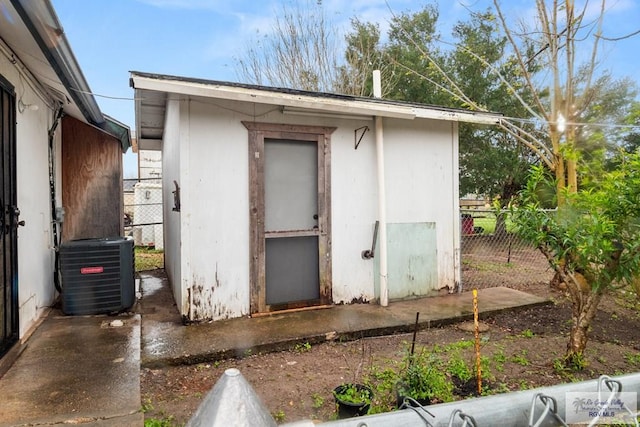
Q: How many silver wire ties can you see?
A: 4